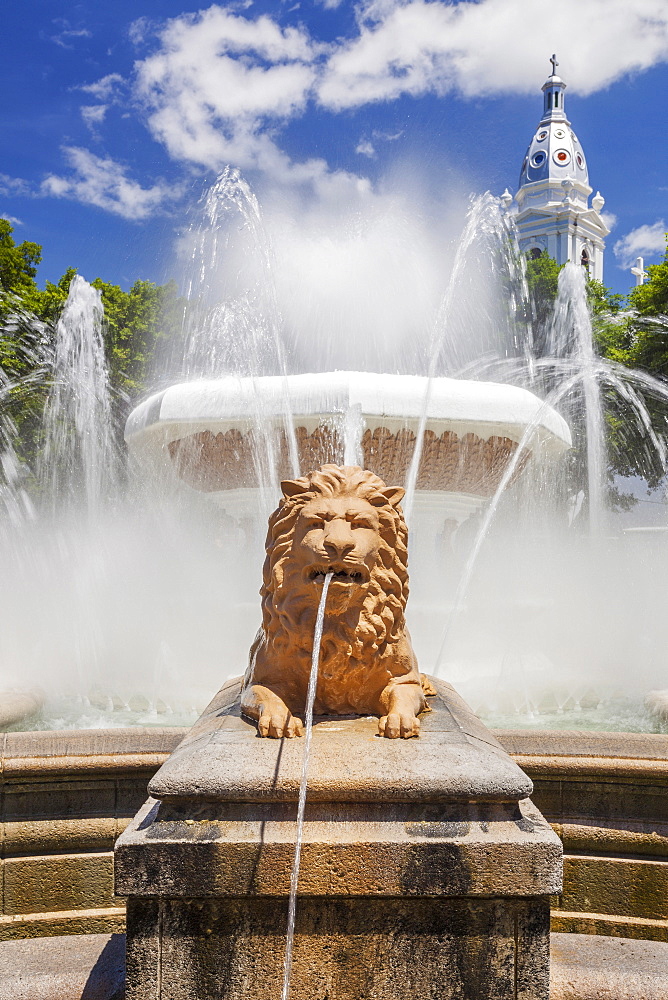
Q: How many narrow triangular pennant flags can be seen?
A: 0